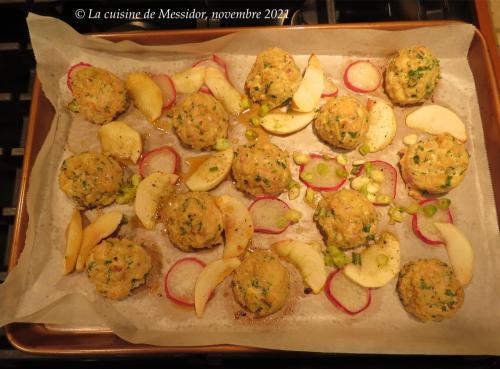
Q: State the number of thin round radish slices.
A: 12